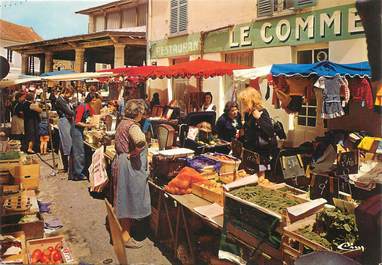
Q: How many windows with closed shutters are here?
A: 1